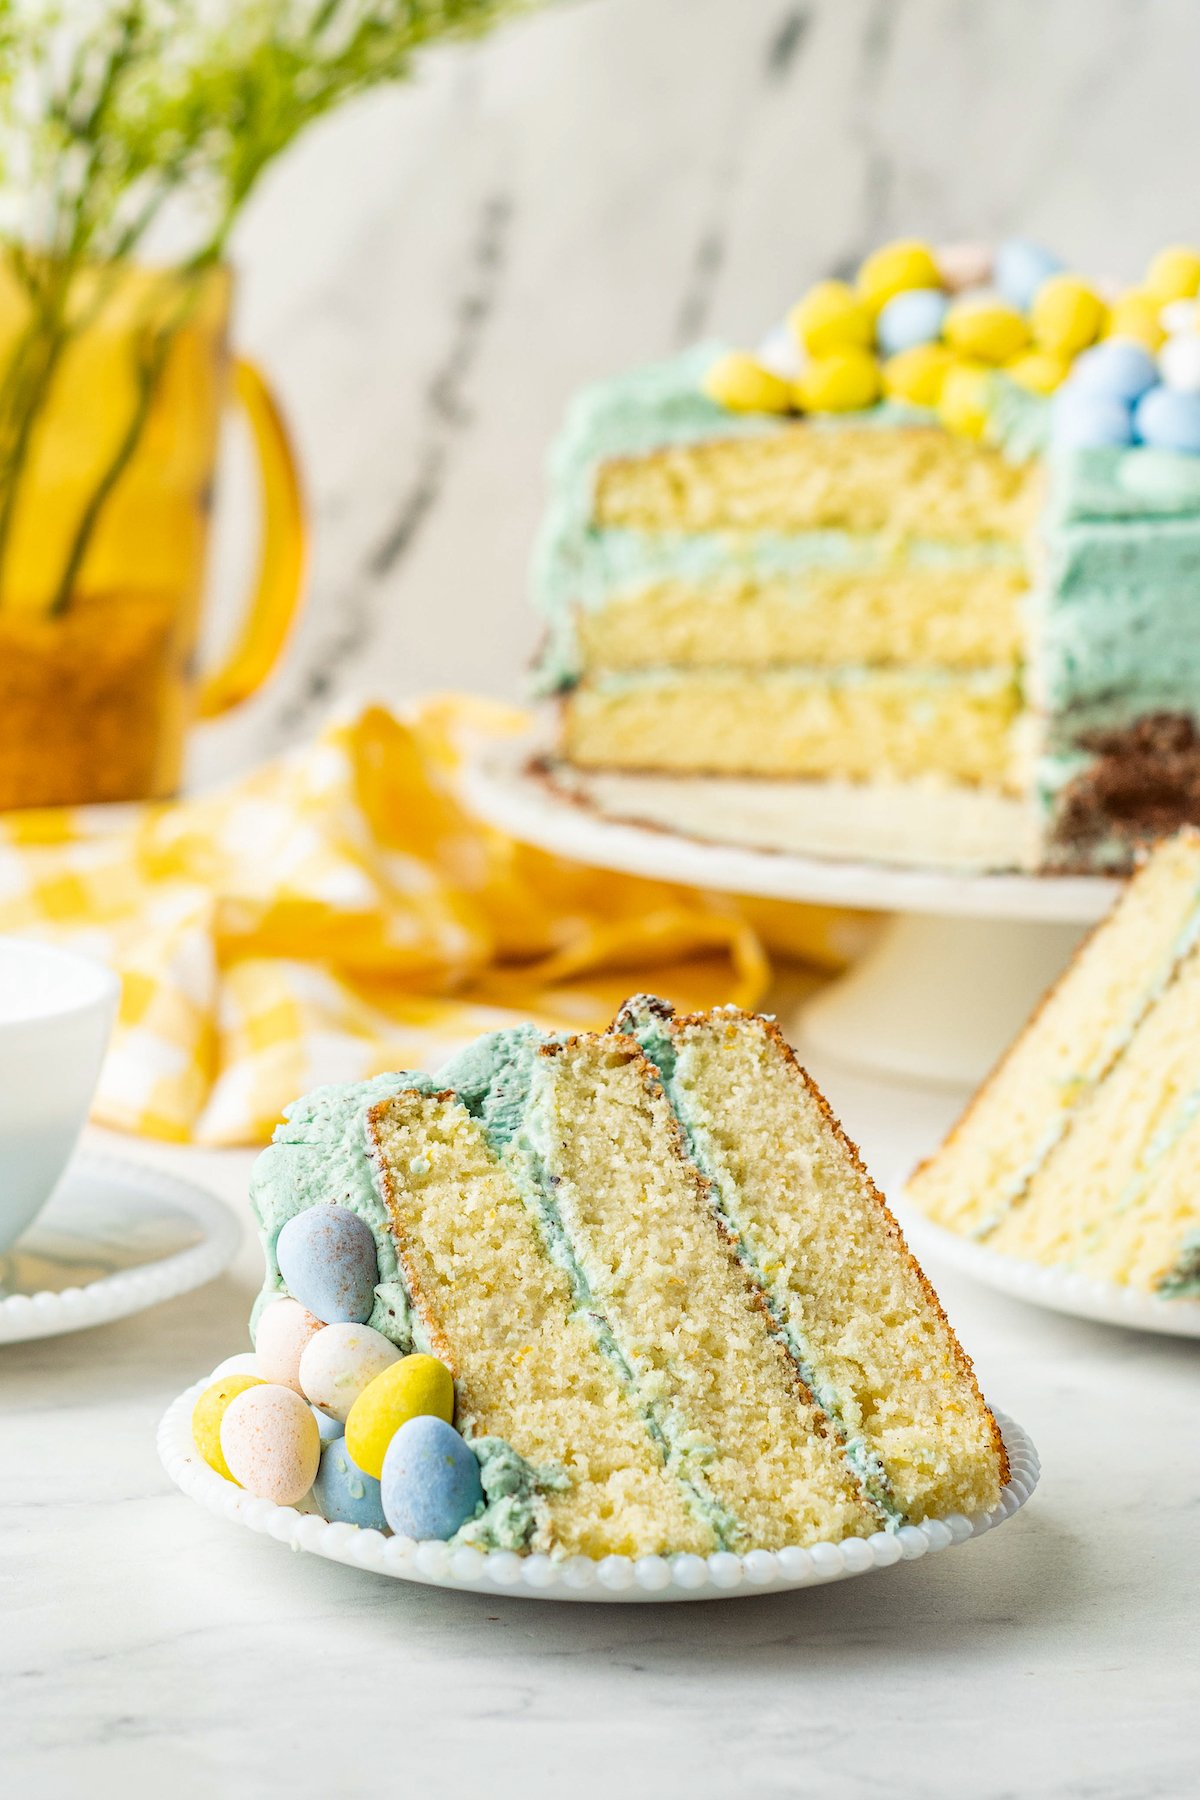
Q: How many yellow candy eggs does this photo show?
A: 13